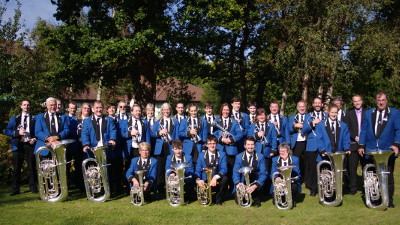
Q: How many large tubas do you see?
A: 4